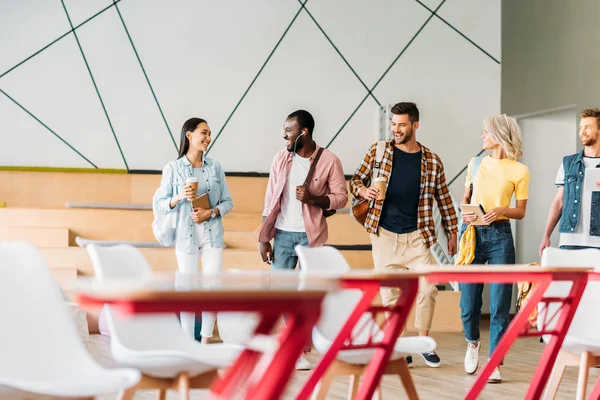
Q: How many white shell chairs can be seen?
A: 4